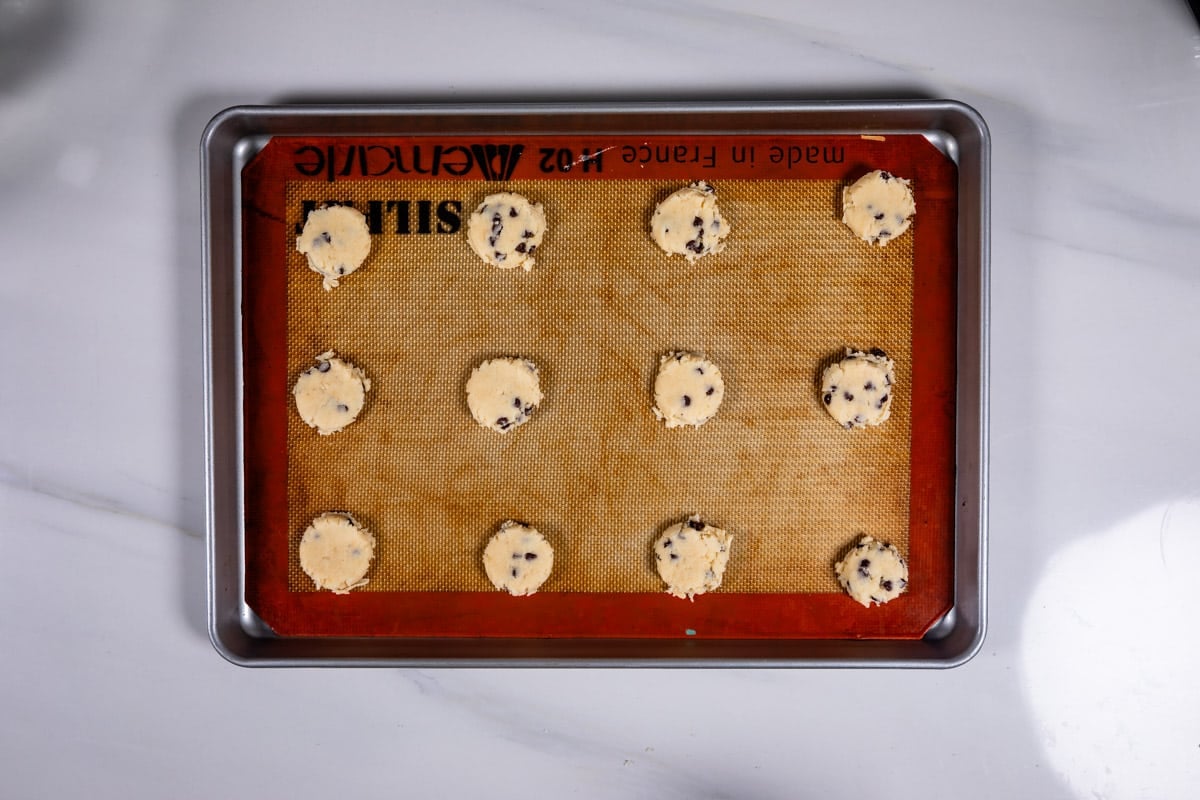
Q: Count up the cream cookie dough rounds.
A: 12